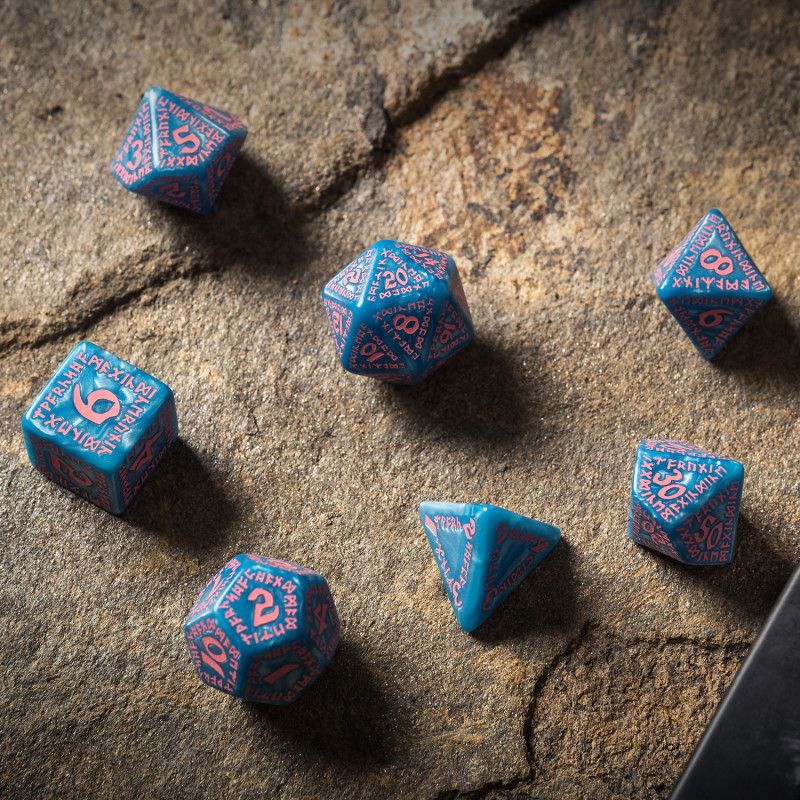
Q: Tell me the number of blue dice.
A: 7